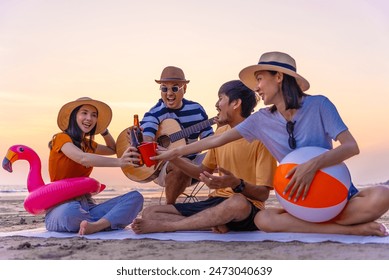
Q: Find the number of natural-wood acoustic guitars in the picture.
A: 1